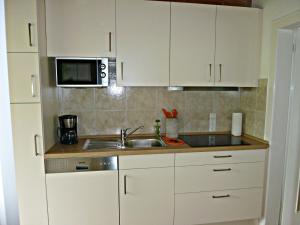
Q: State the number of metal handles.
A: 11